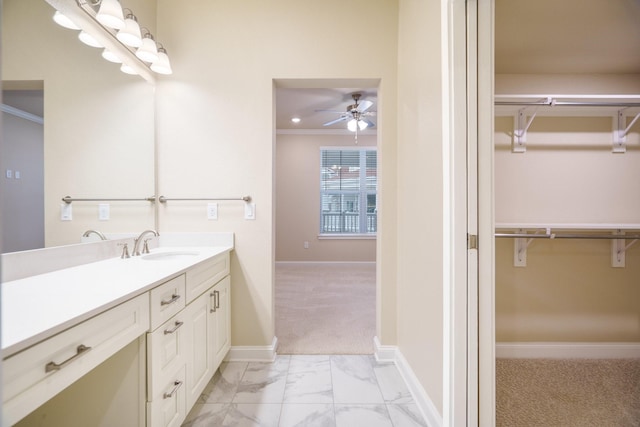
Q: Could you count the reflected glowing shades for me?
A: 4